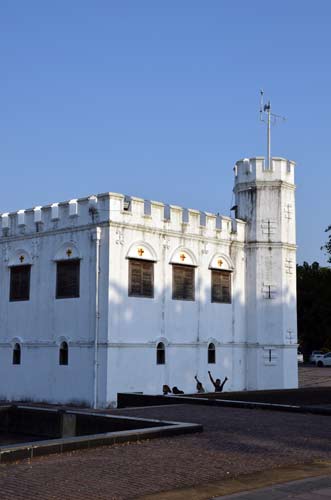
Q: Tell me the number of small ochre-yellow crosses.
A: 5